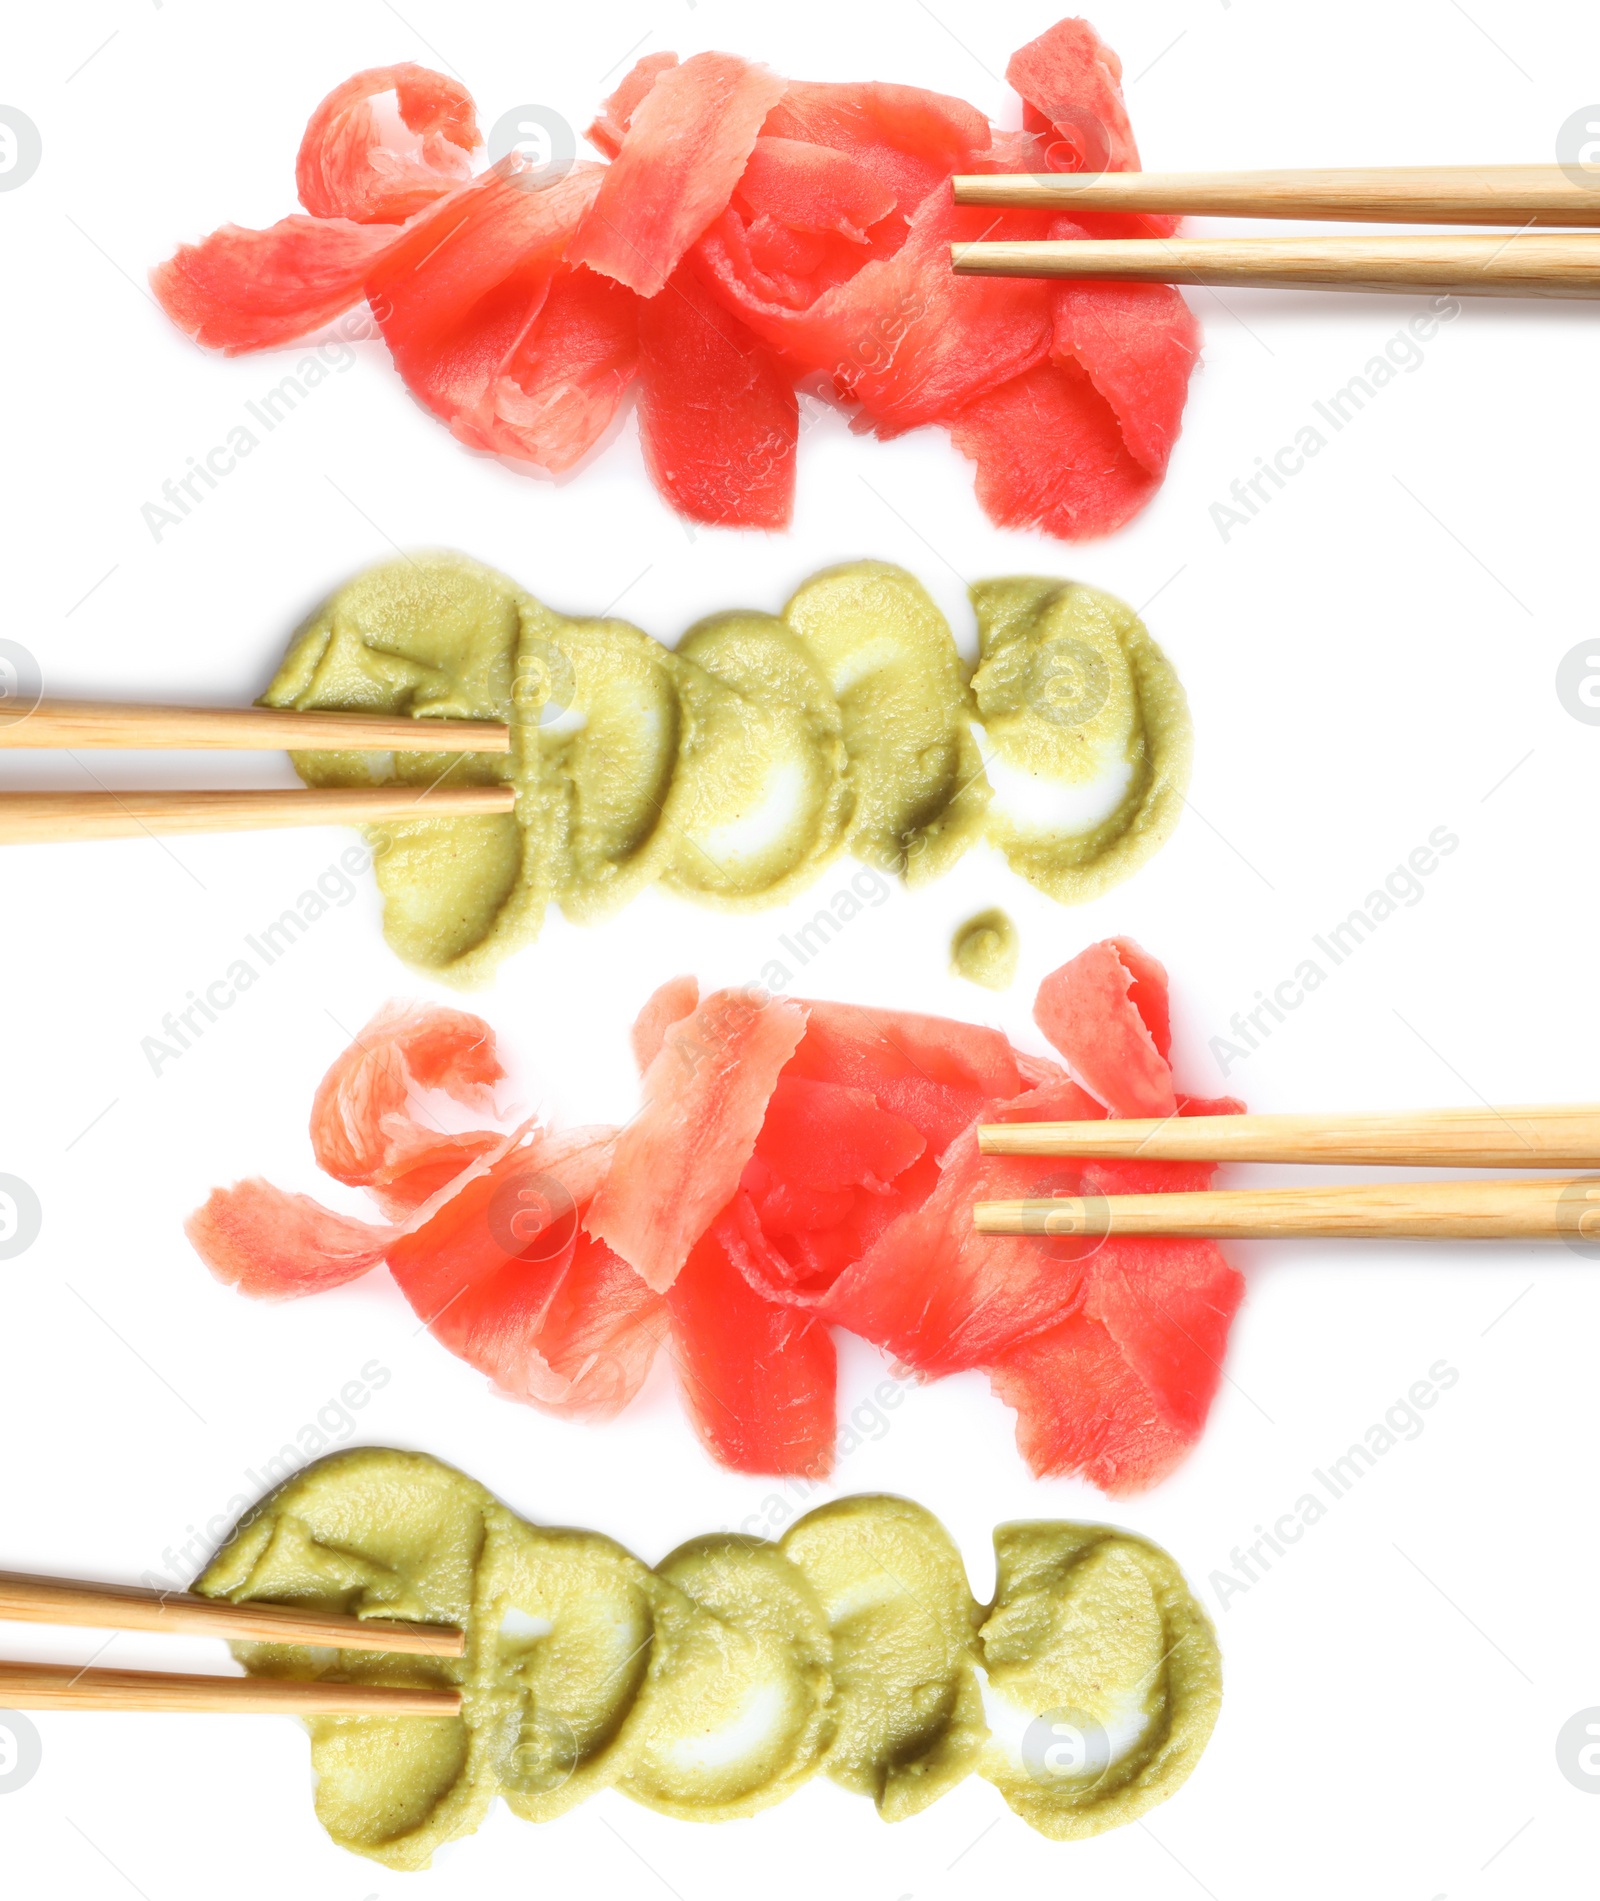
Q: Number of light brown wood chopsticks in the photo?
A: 8